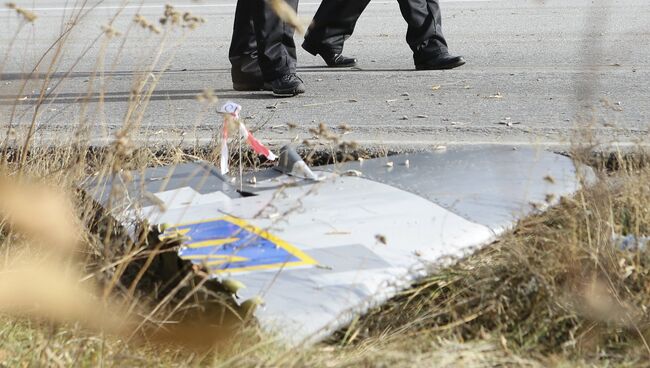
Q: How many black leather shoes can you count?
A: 4